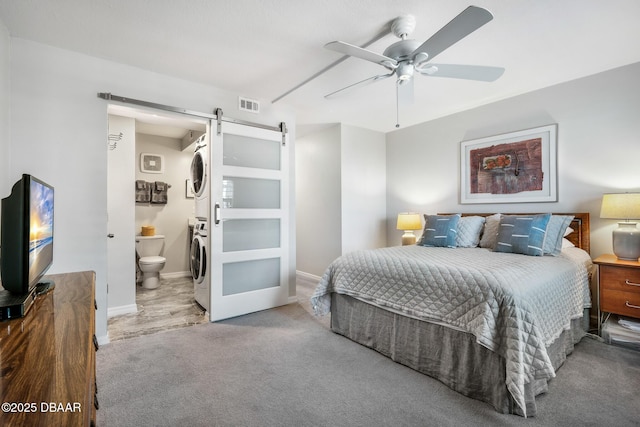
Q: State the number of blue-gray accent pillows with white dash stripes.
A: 2